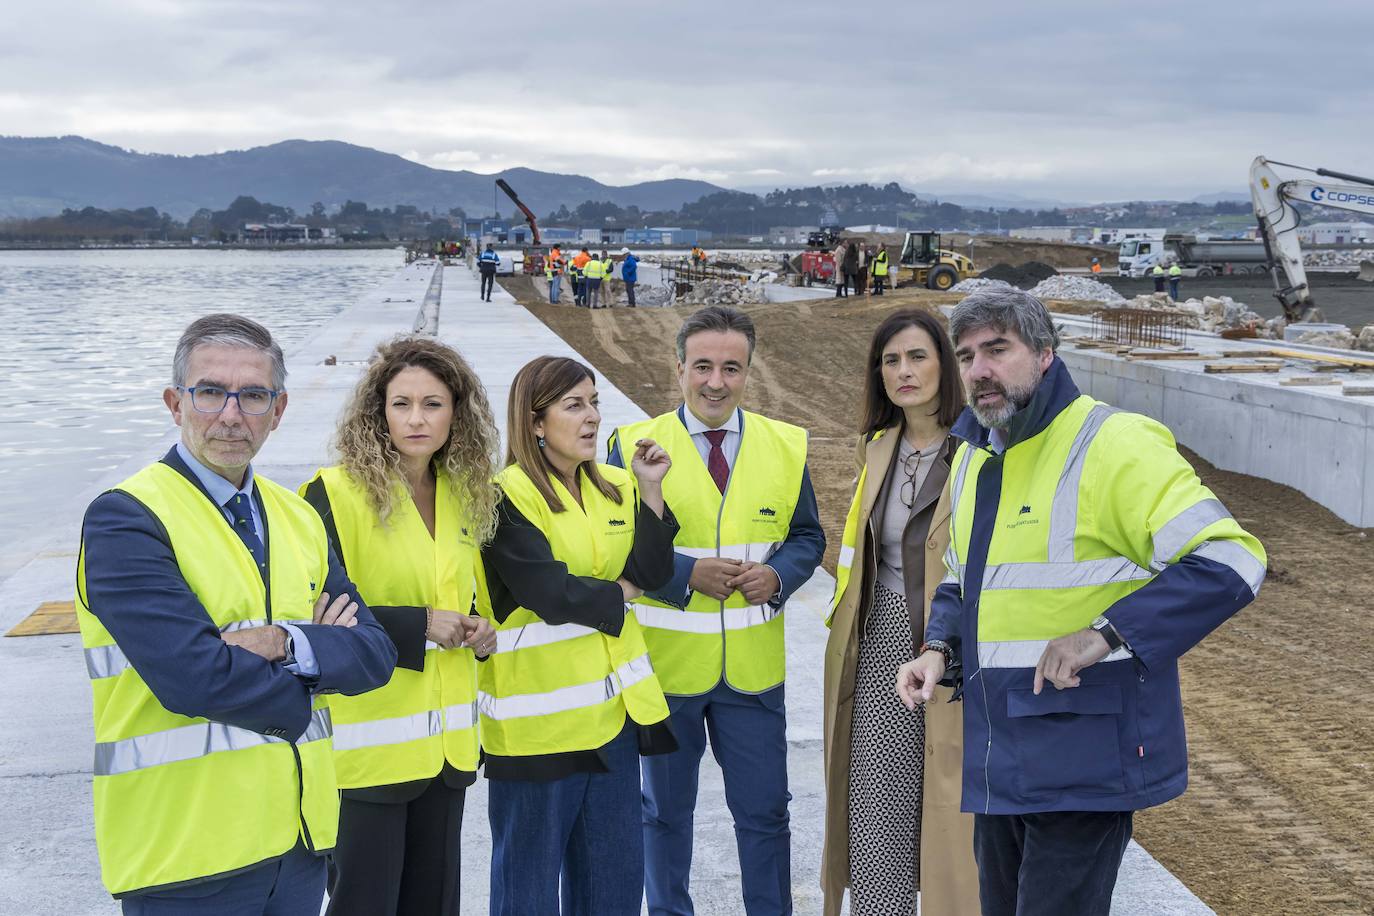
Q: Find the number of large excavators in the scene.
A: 1